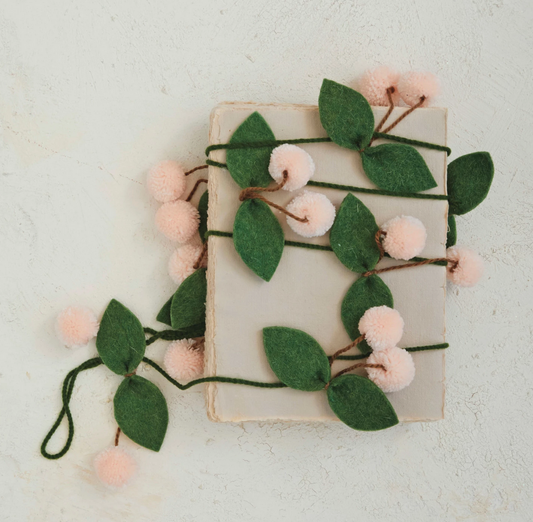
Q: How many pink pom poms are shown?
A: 14